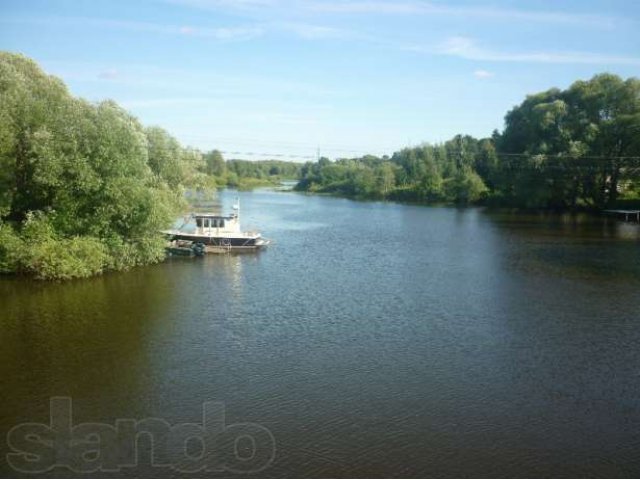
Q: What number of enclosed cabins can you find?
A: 1